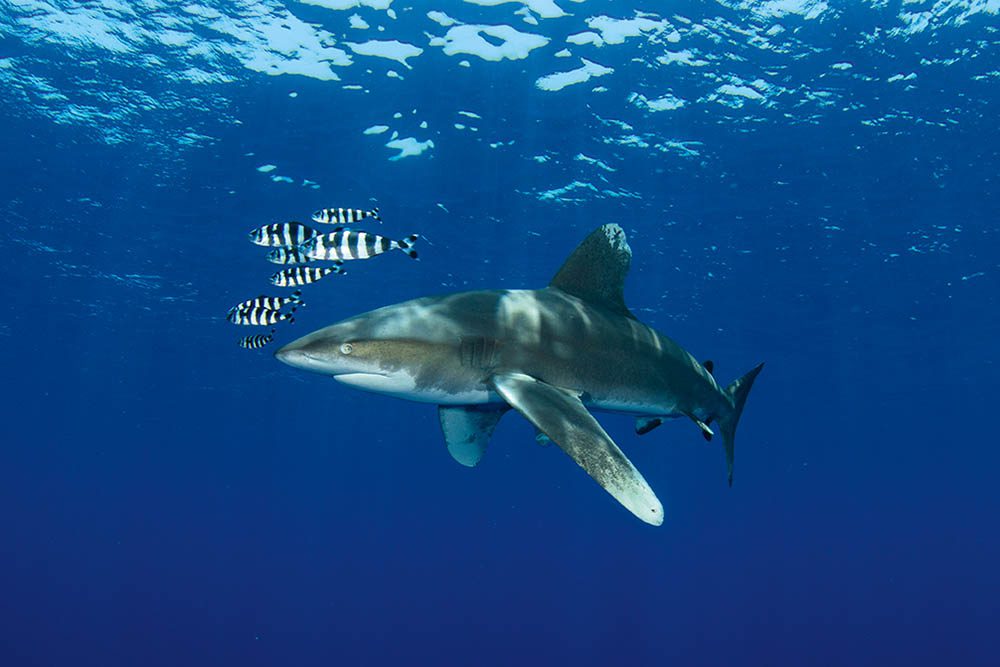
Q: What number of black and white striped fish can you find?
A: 8